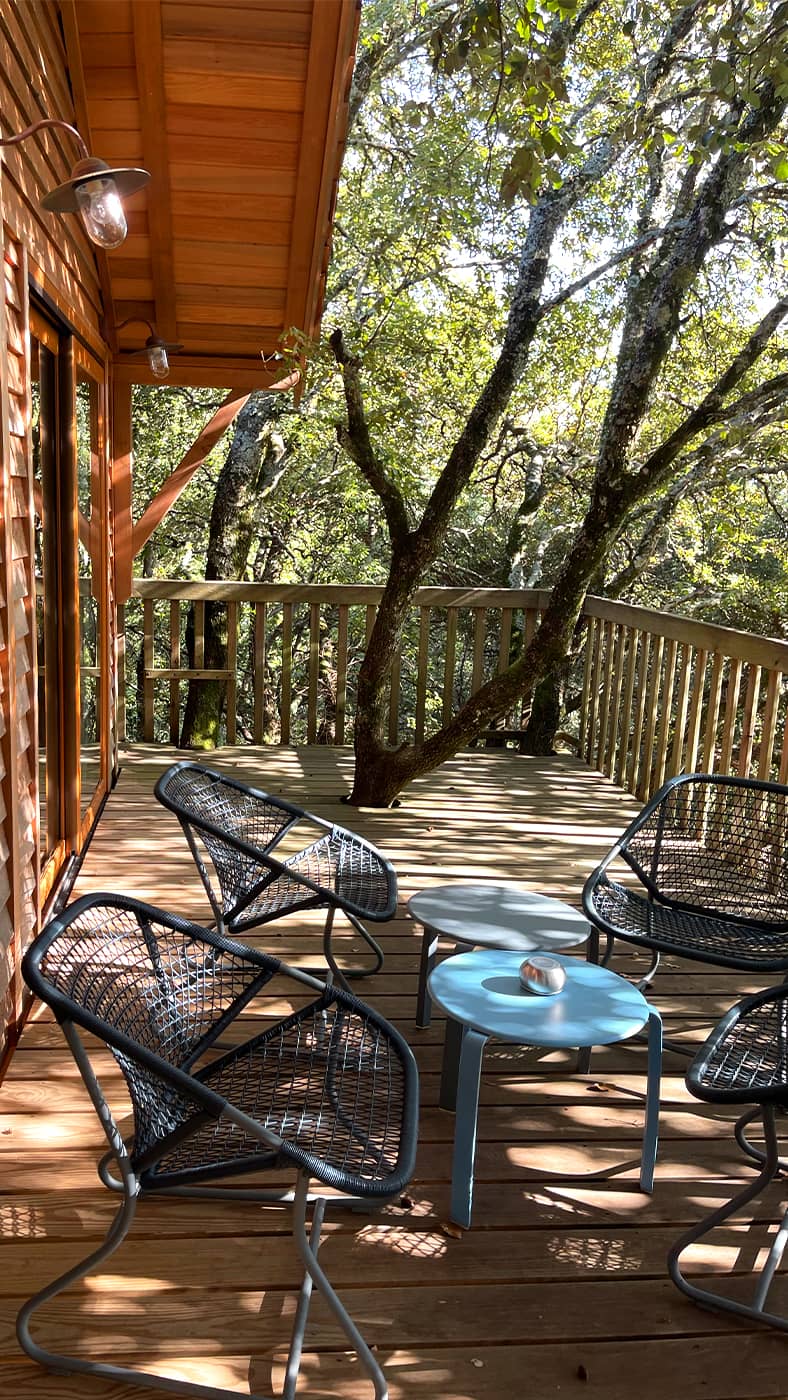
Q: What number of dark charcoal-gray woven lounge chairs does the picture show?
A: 4